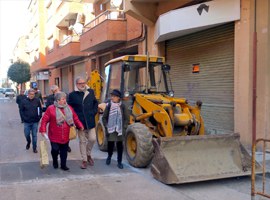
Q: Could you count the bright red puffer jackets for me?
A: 1